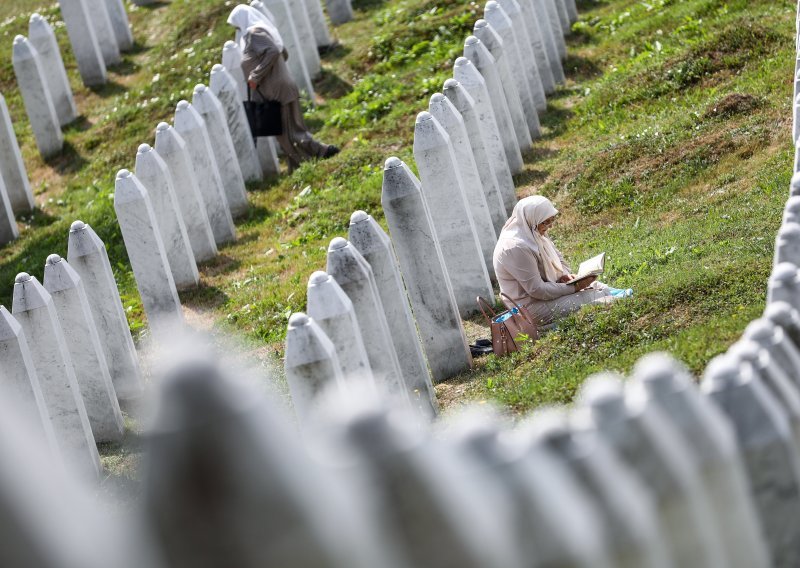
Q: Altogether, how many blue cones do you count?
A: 0